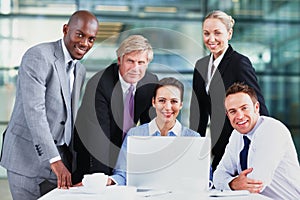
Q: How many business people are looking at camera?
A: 5